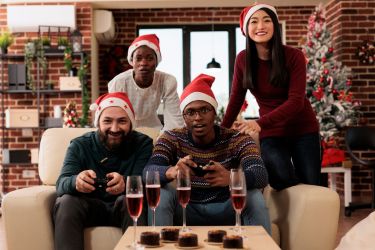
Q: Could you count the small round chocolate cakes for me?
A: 5